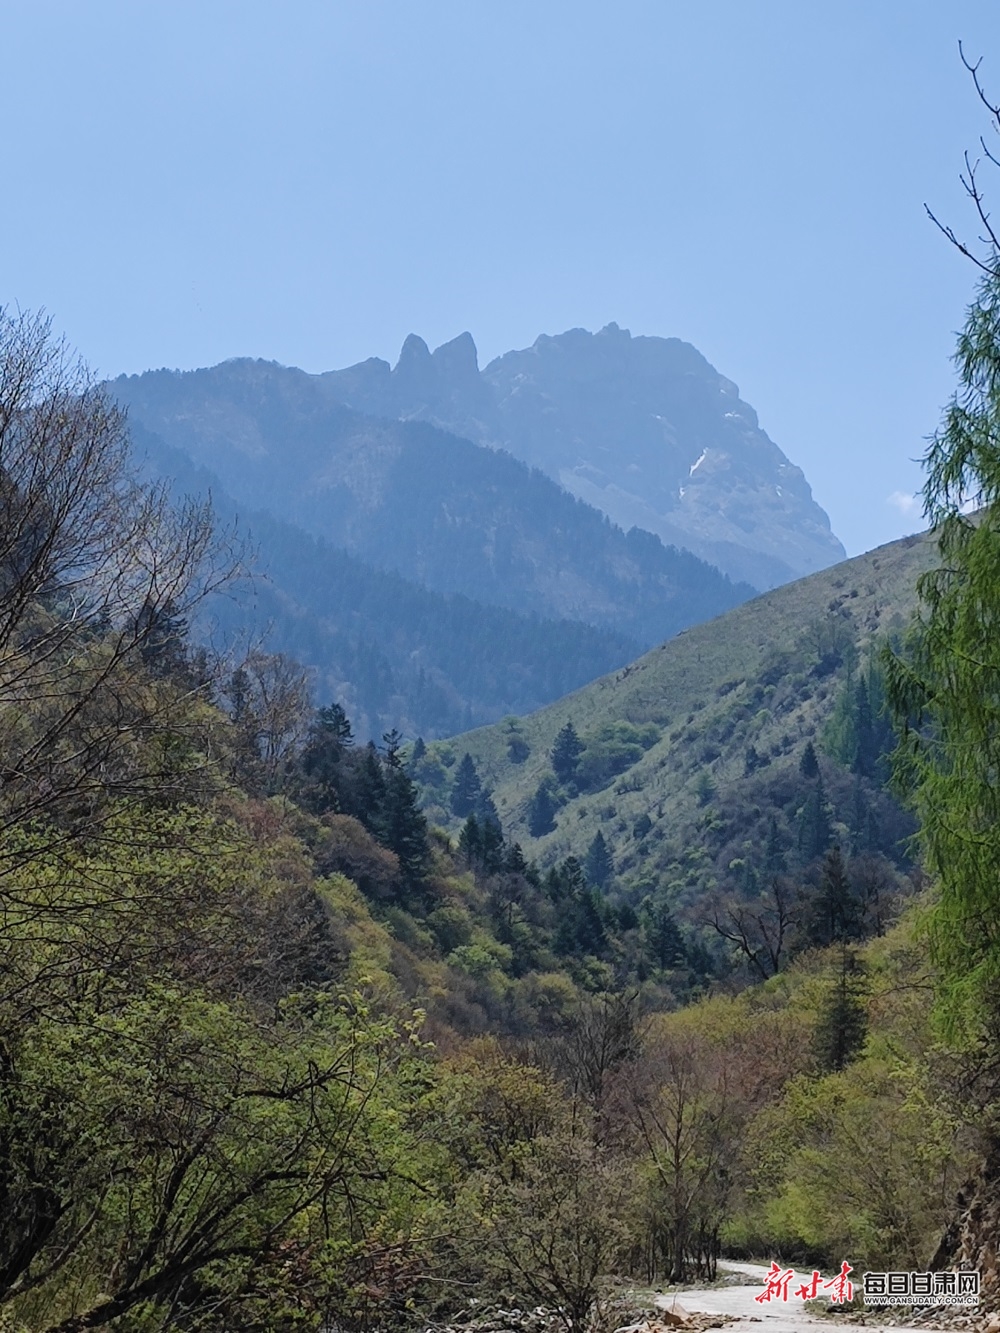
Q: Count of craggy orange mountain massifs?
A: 0